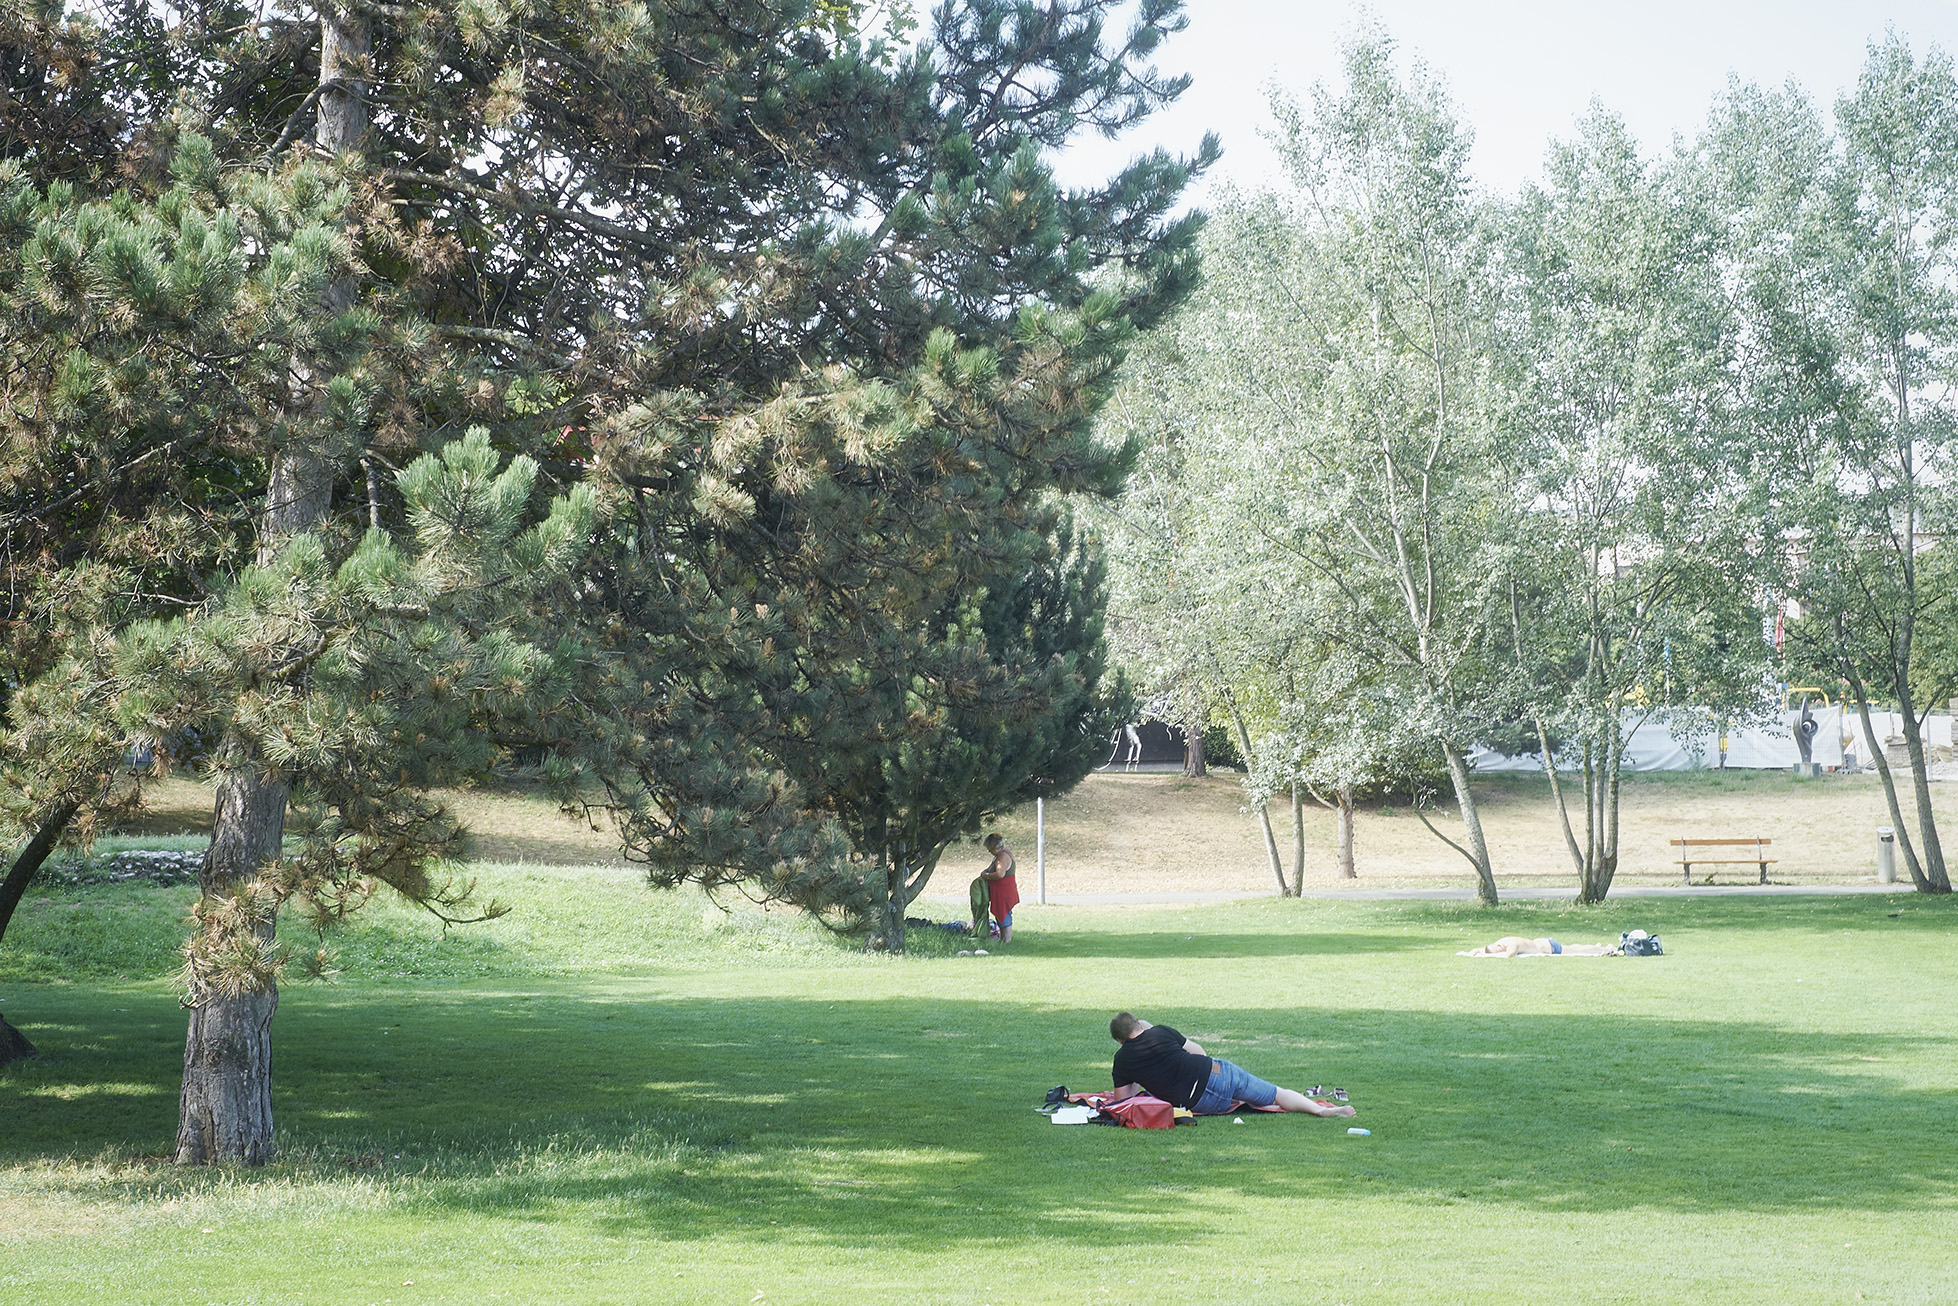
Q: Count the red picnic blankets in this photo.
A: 1